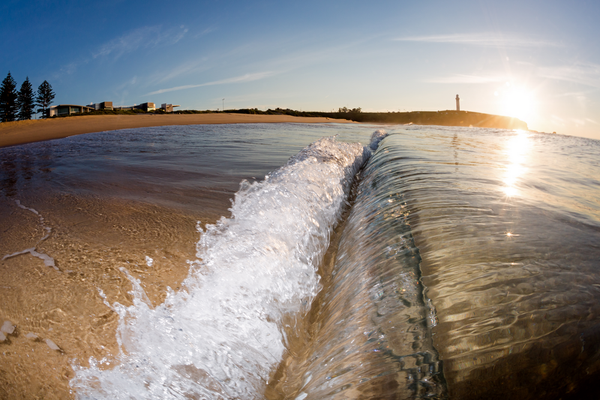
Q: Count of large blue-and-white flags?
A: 0